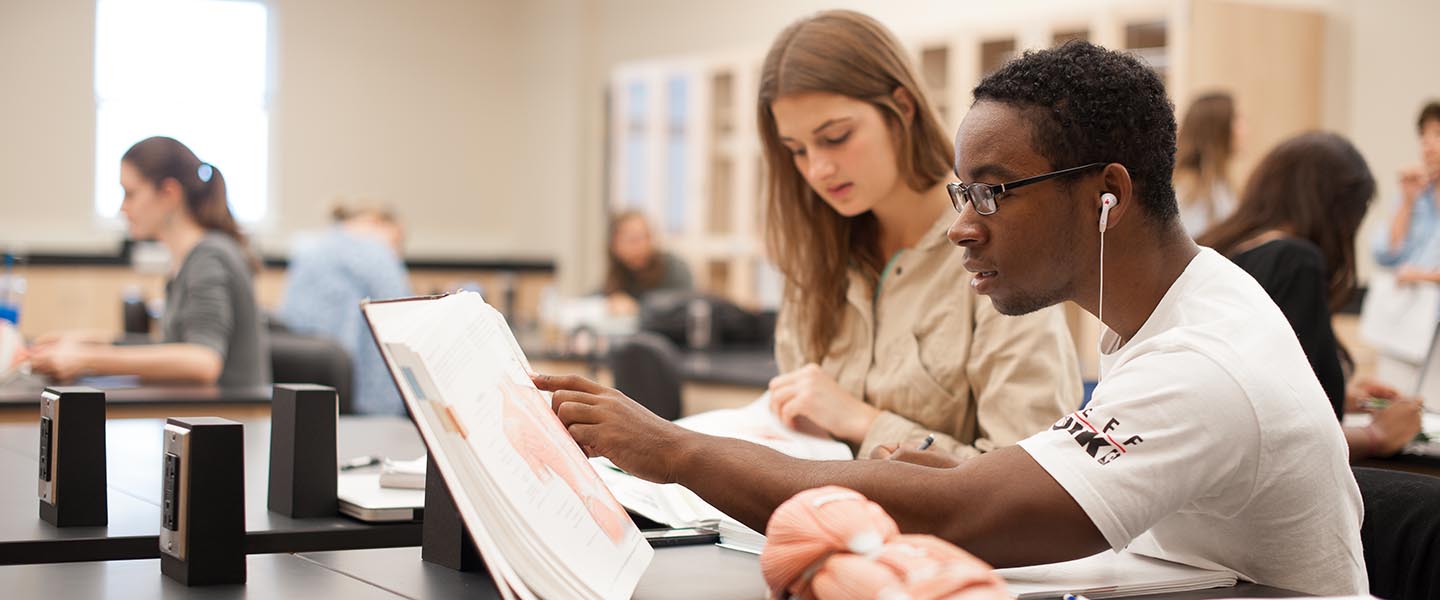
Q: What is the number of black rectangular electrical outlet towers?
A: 4